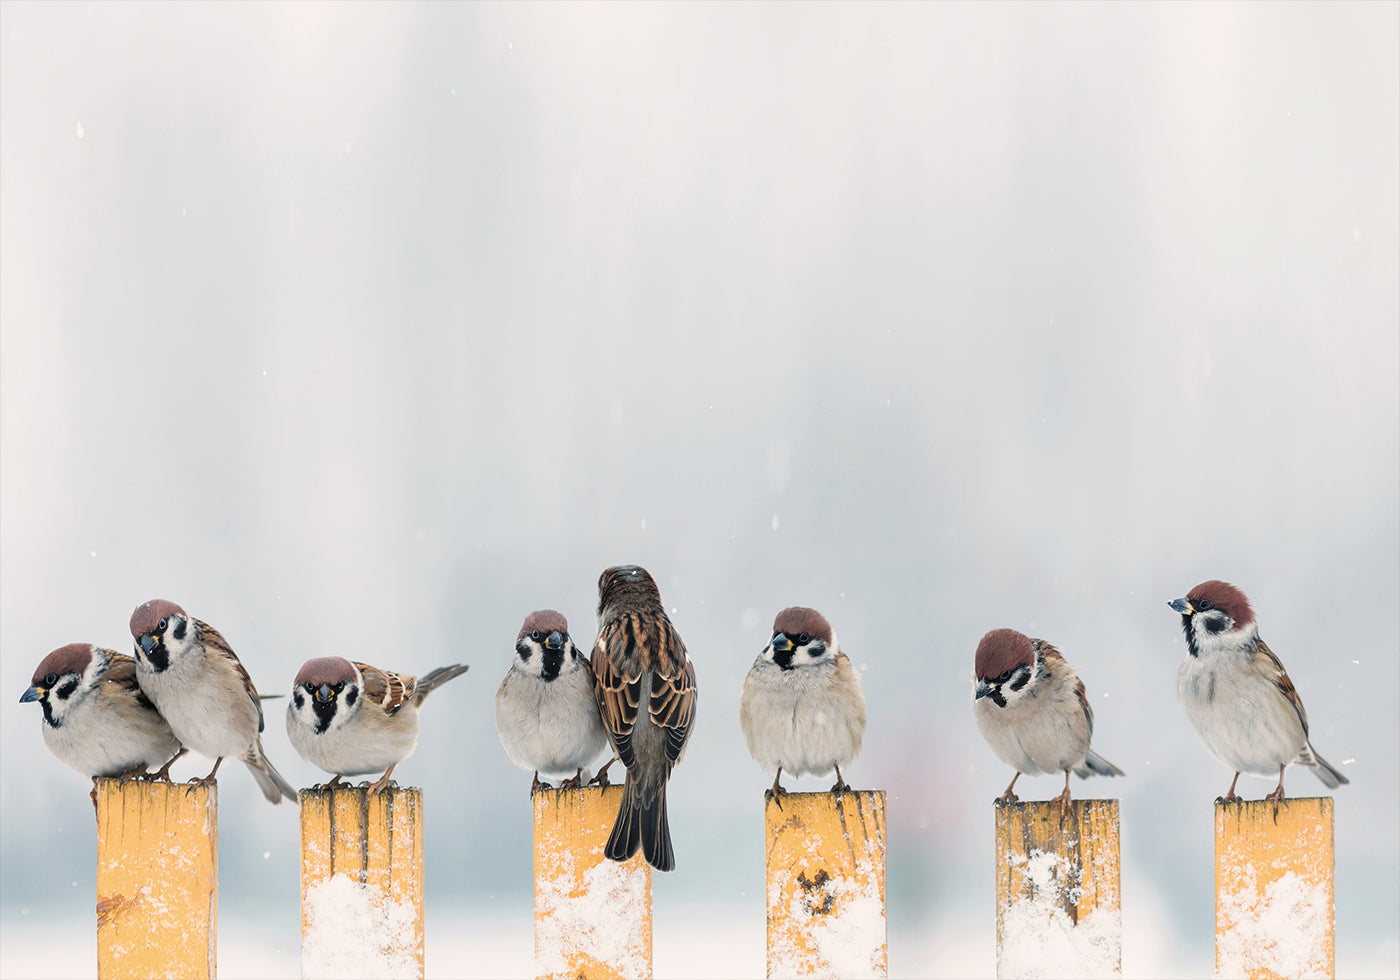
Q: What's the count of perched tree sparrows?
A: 8